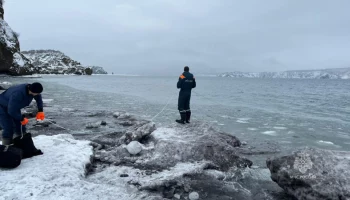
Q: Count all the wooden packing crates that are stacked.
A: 0